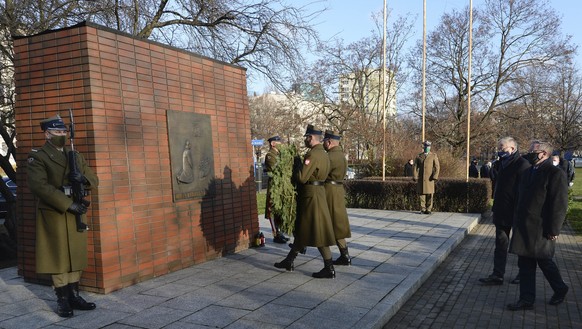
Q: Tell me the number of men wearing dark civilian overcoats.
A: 2